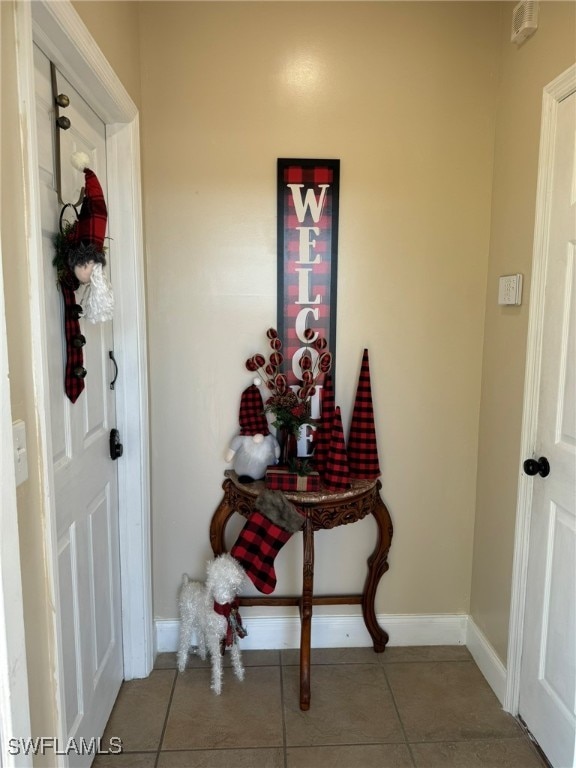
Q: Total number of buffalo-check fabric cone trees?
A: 3